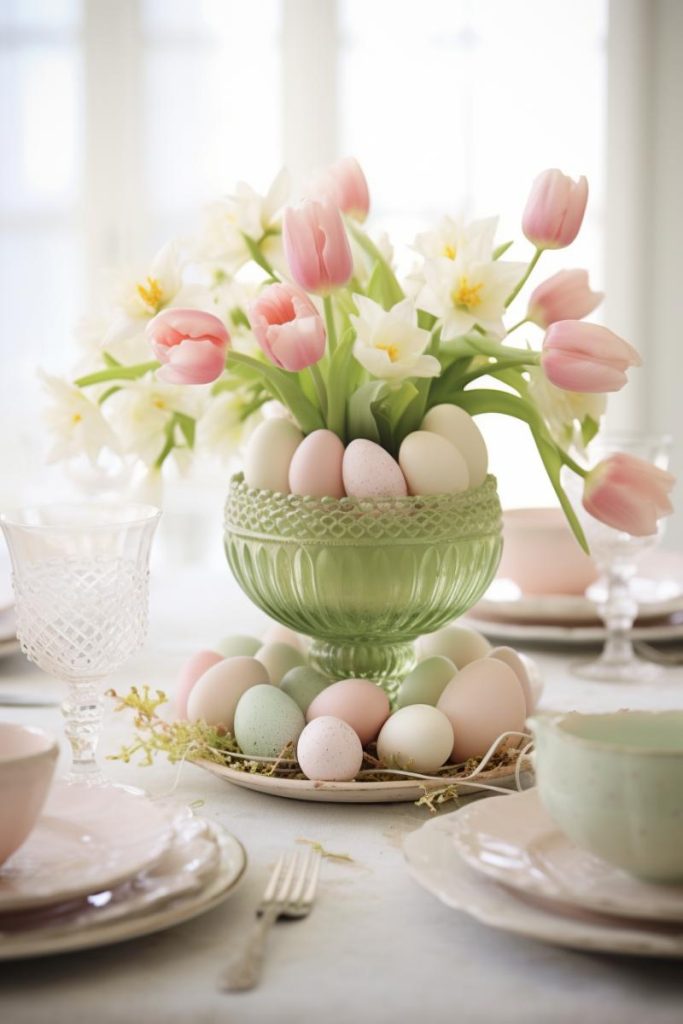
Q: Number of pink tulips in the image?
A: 8